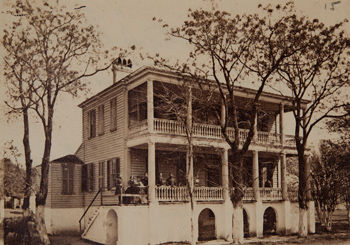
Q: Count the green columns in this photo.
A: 0